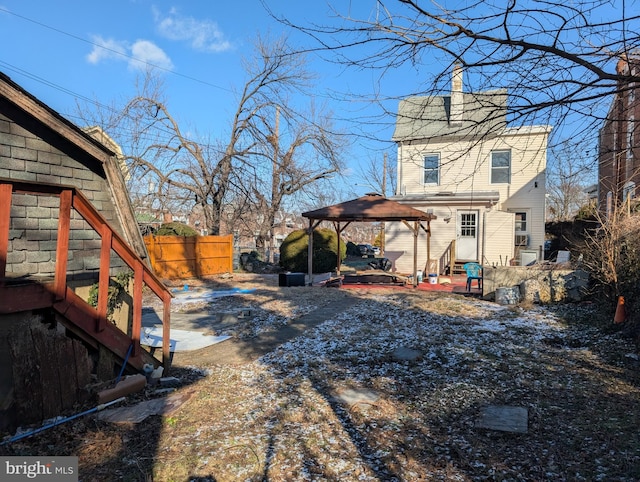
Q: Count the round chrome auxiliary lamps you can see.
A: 0